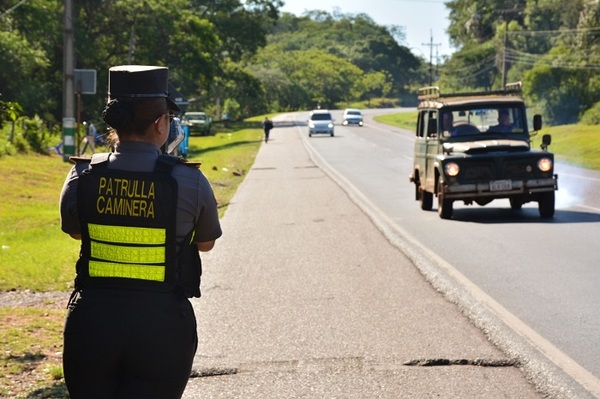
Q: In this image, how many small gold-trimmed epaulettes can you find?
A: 2